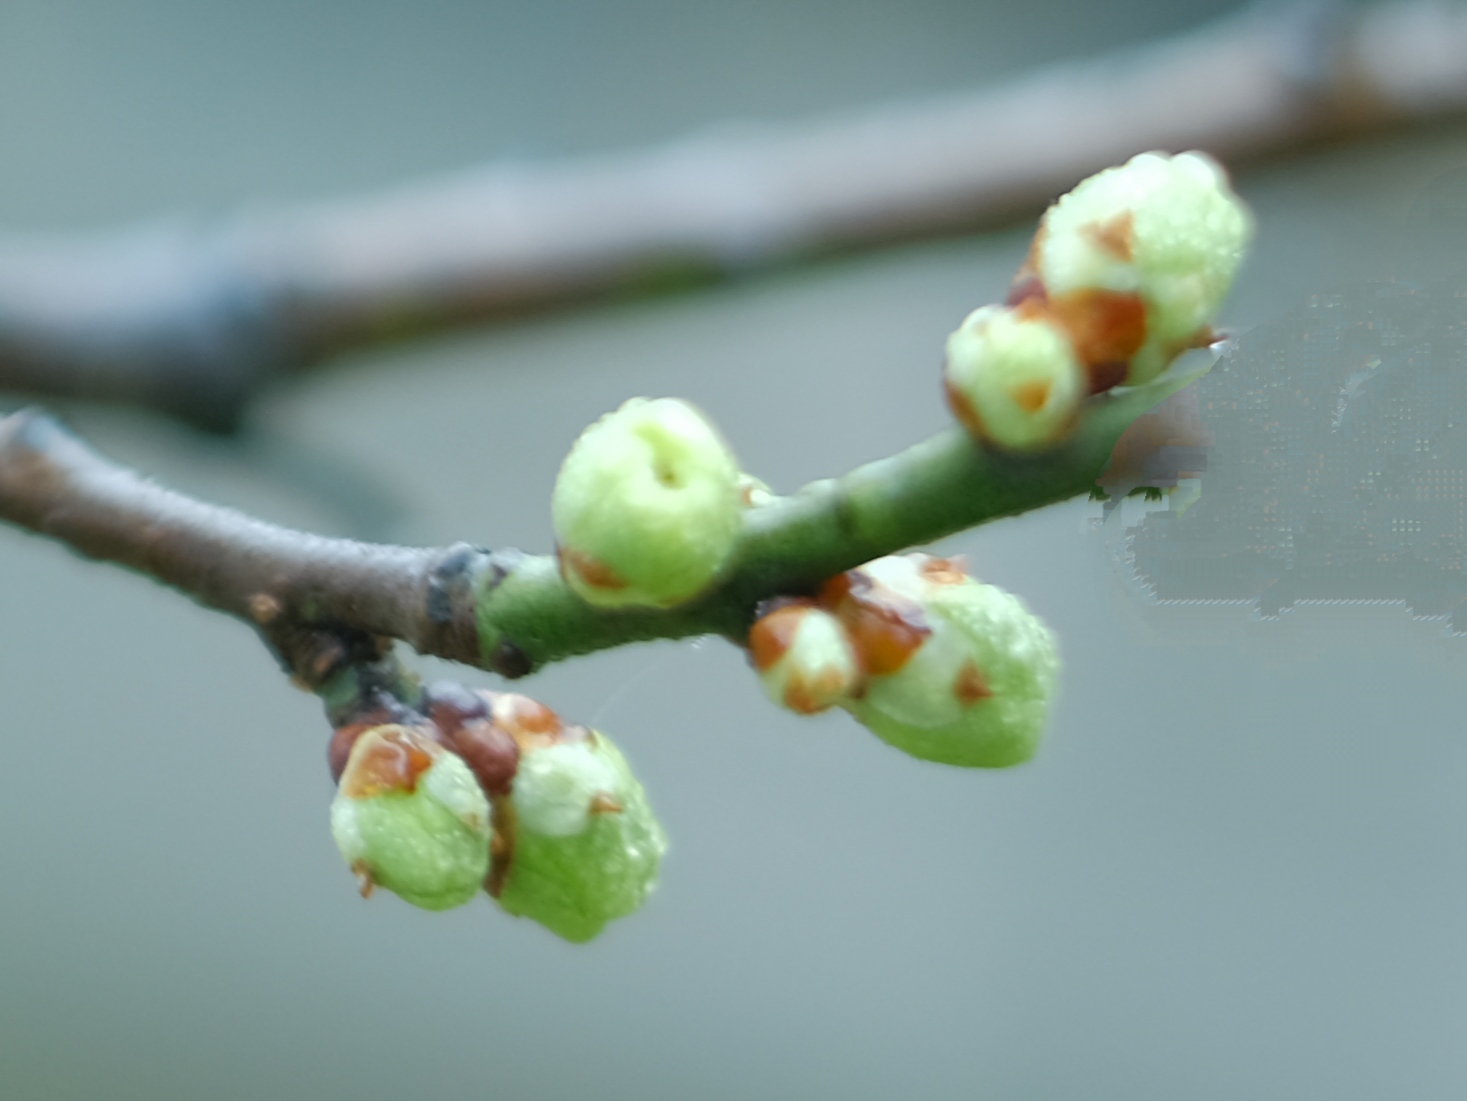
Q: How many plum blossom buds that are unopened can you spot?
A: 7